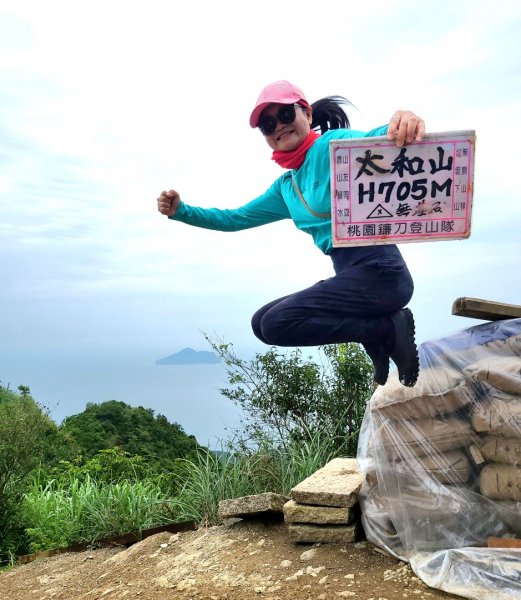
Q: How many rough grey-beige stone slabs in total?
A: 4